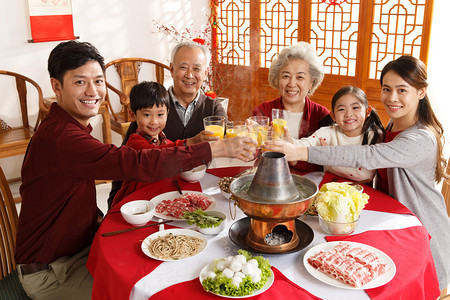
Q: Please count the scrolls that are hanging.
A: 1